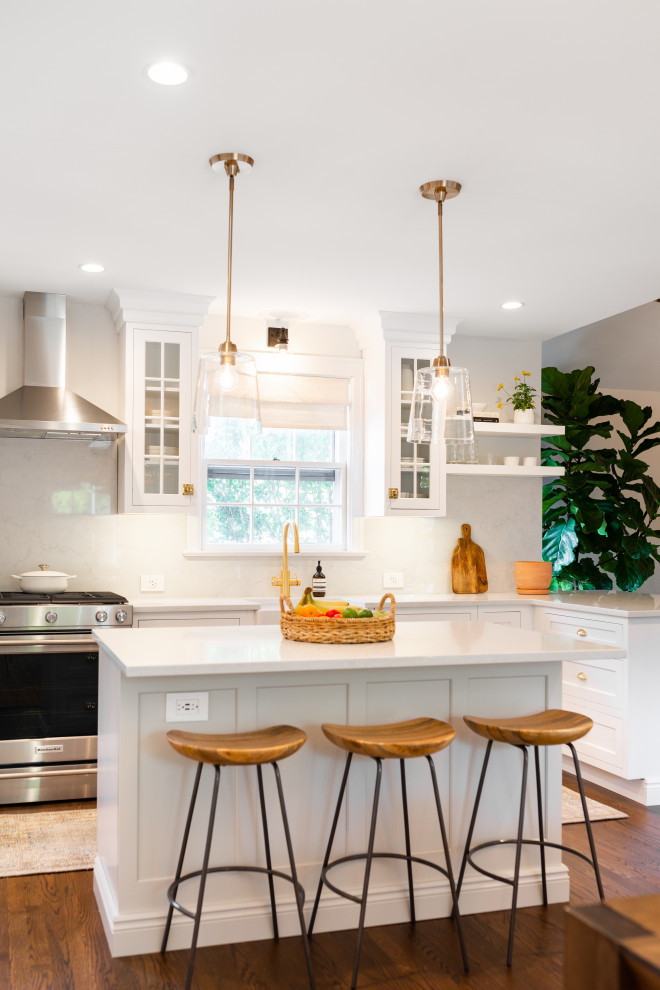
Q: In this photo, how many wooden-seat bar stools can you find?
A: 3